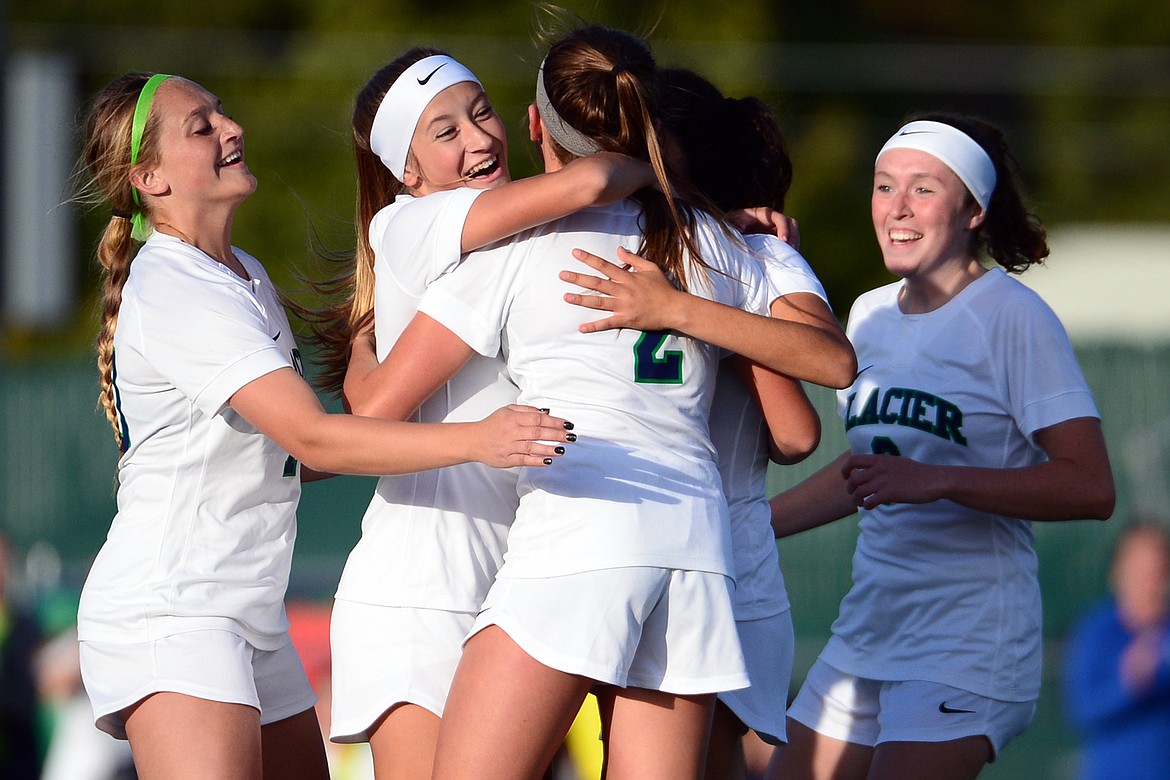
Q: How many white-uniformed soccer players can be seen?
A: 5